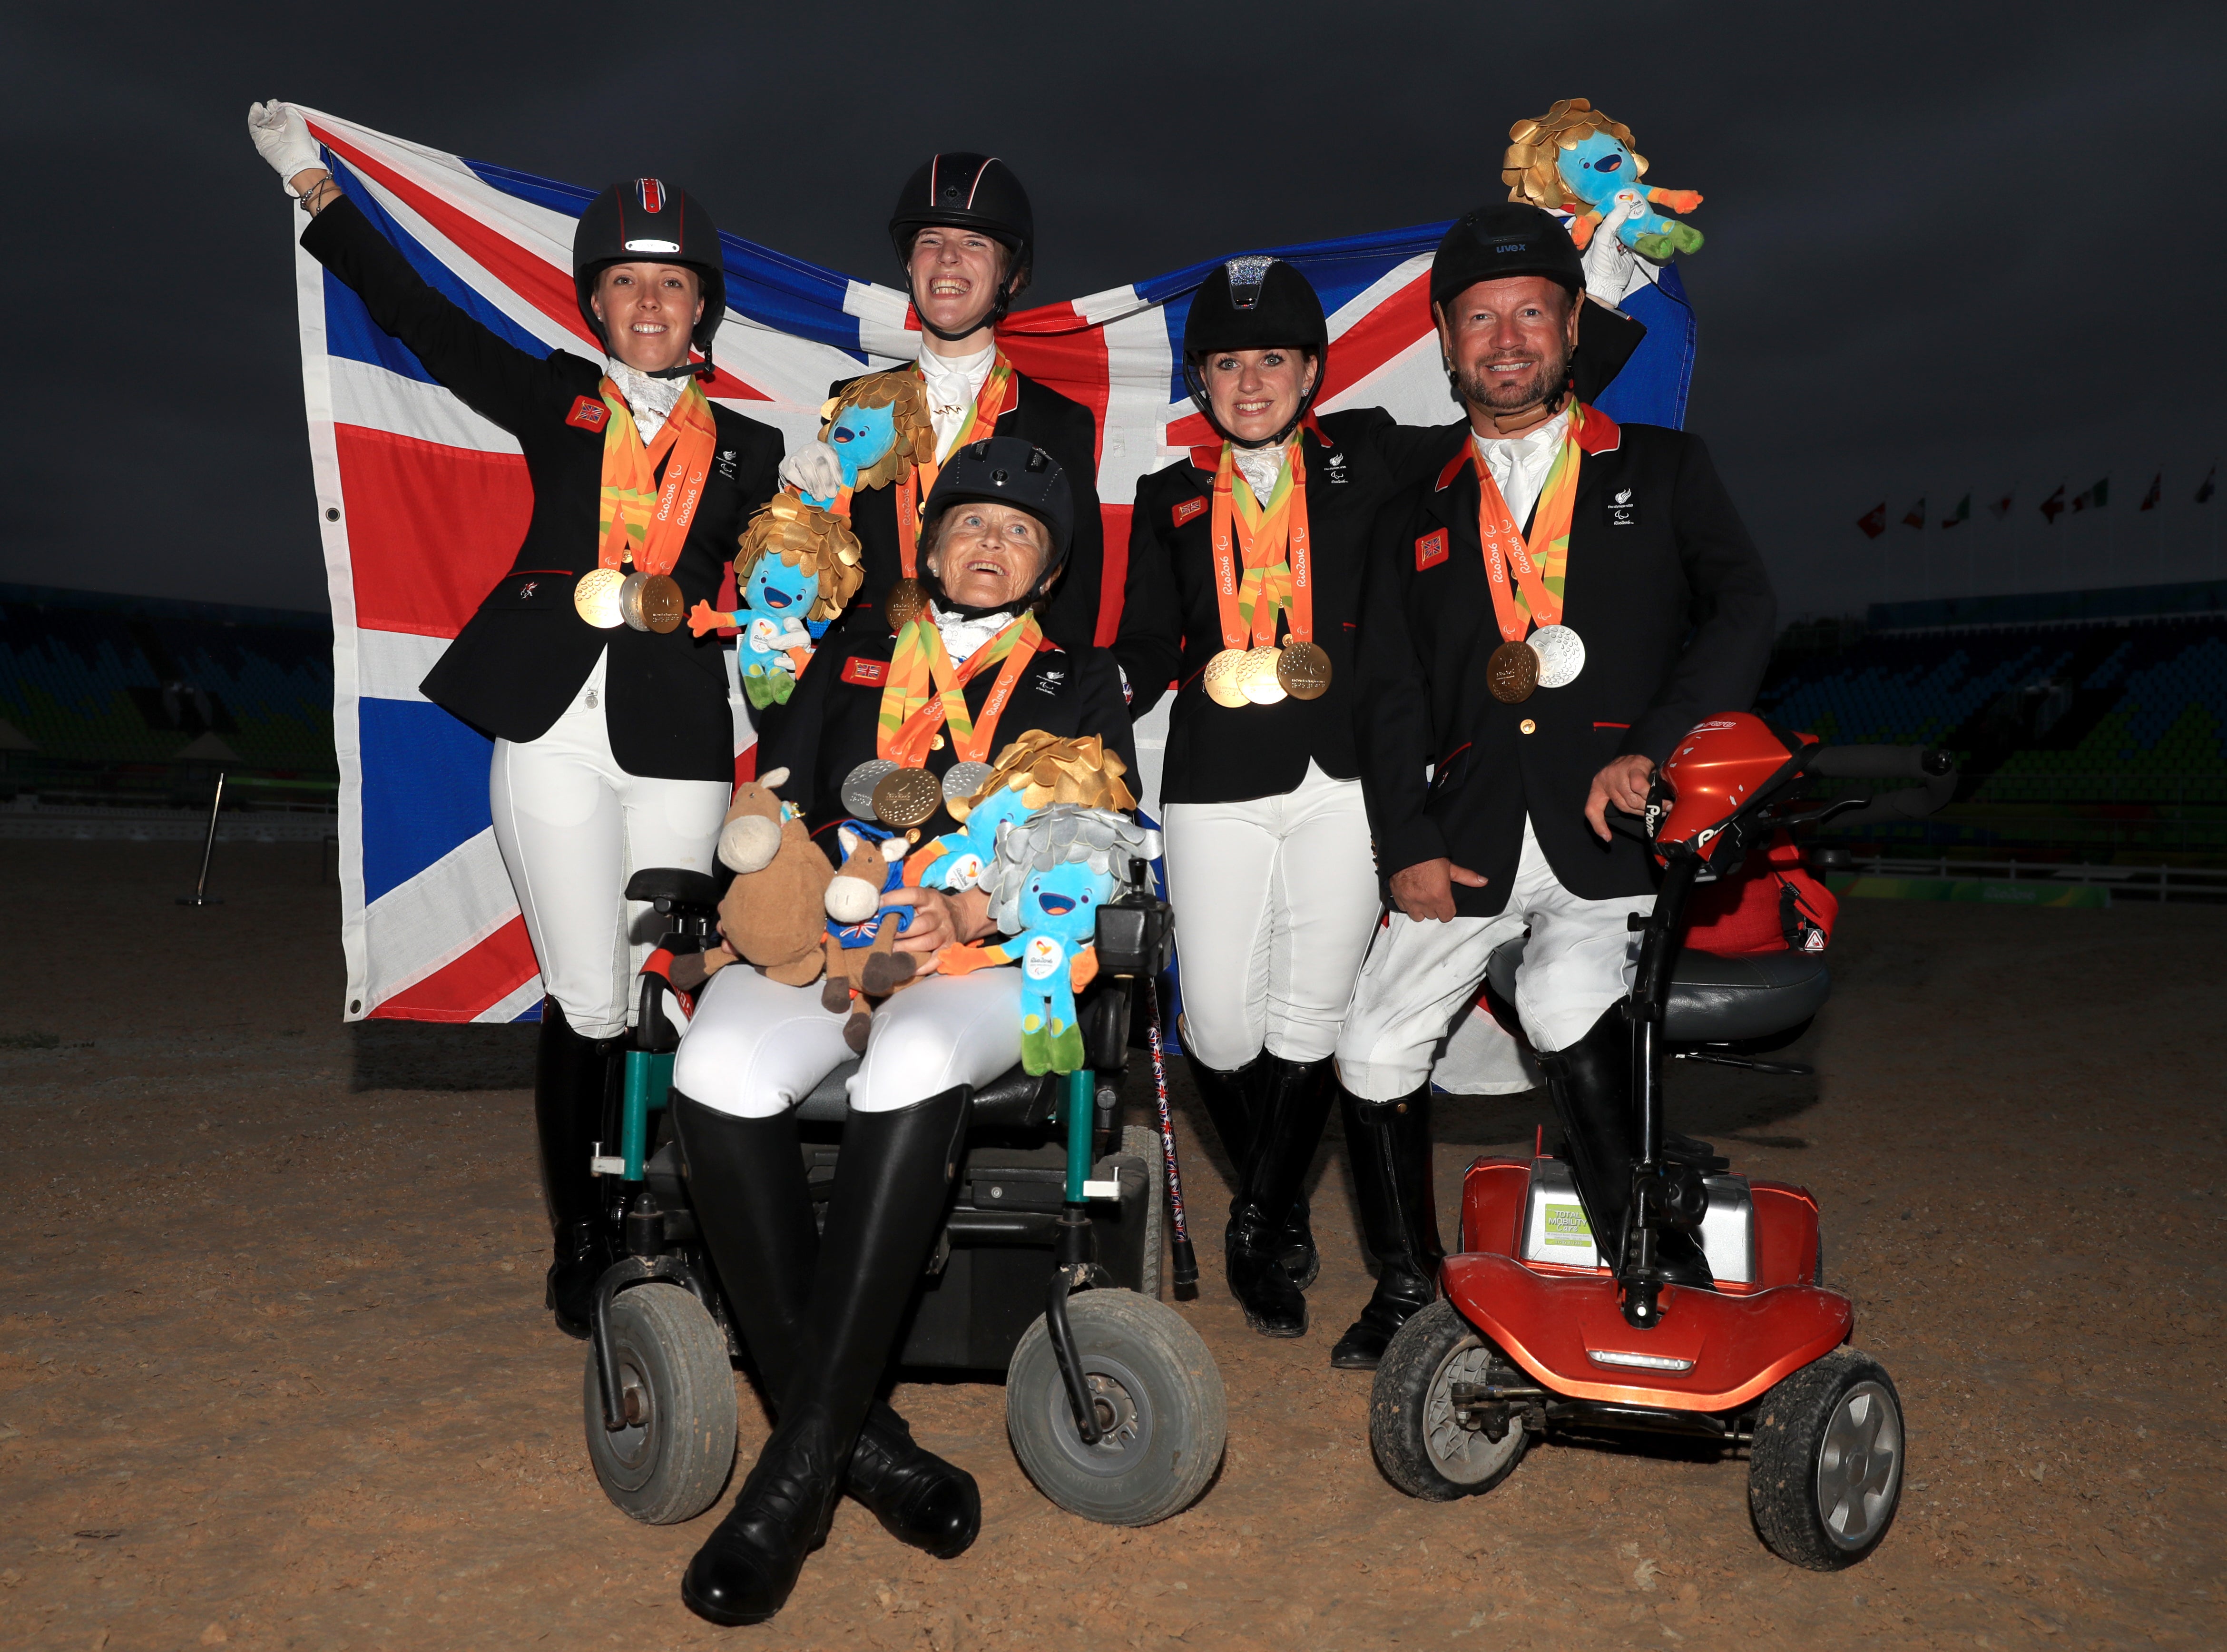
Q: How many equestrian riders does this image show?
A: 5